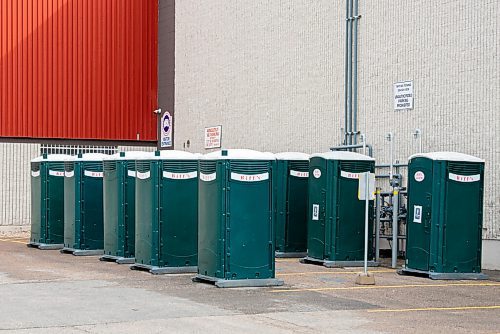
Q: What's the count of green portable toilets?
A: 8